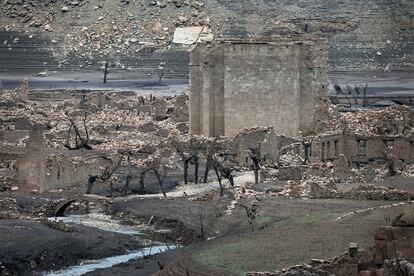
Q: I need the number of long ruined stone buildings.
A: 1